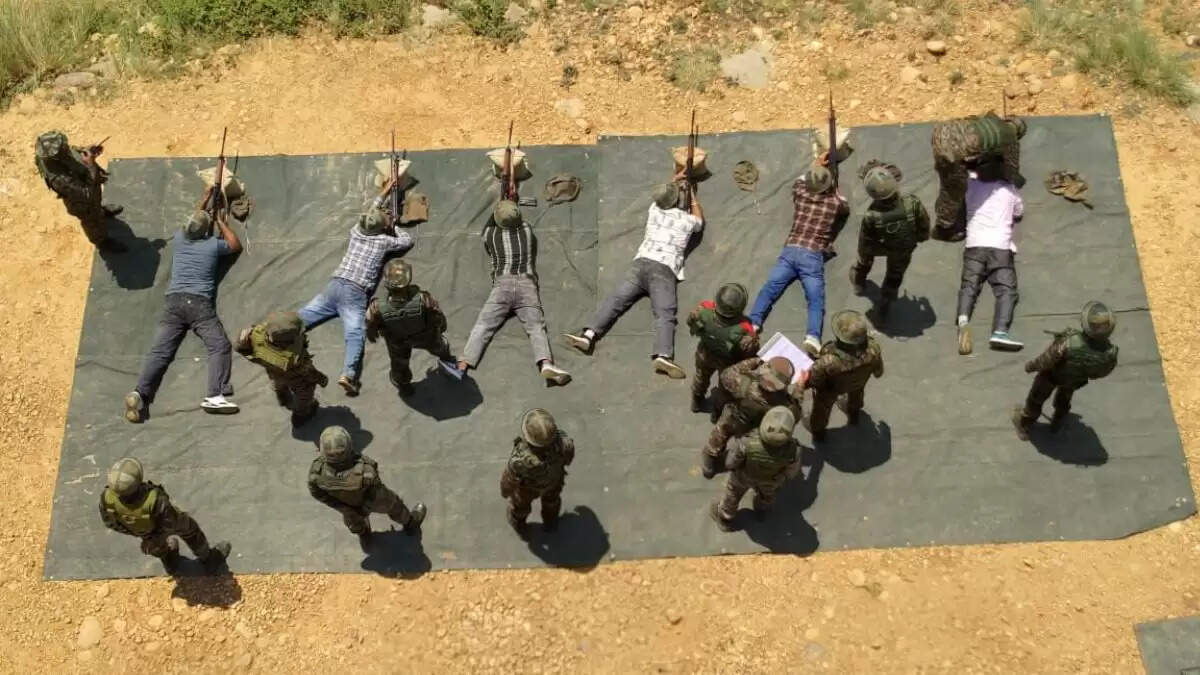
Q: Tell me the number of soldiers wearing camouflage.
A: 13